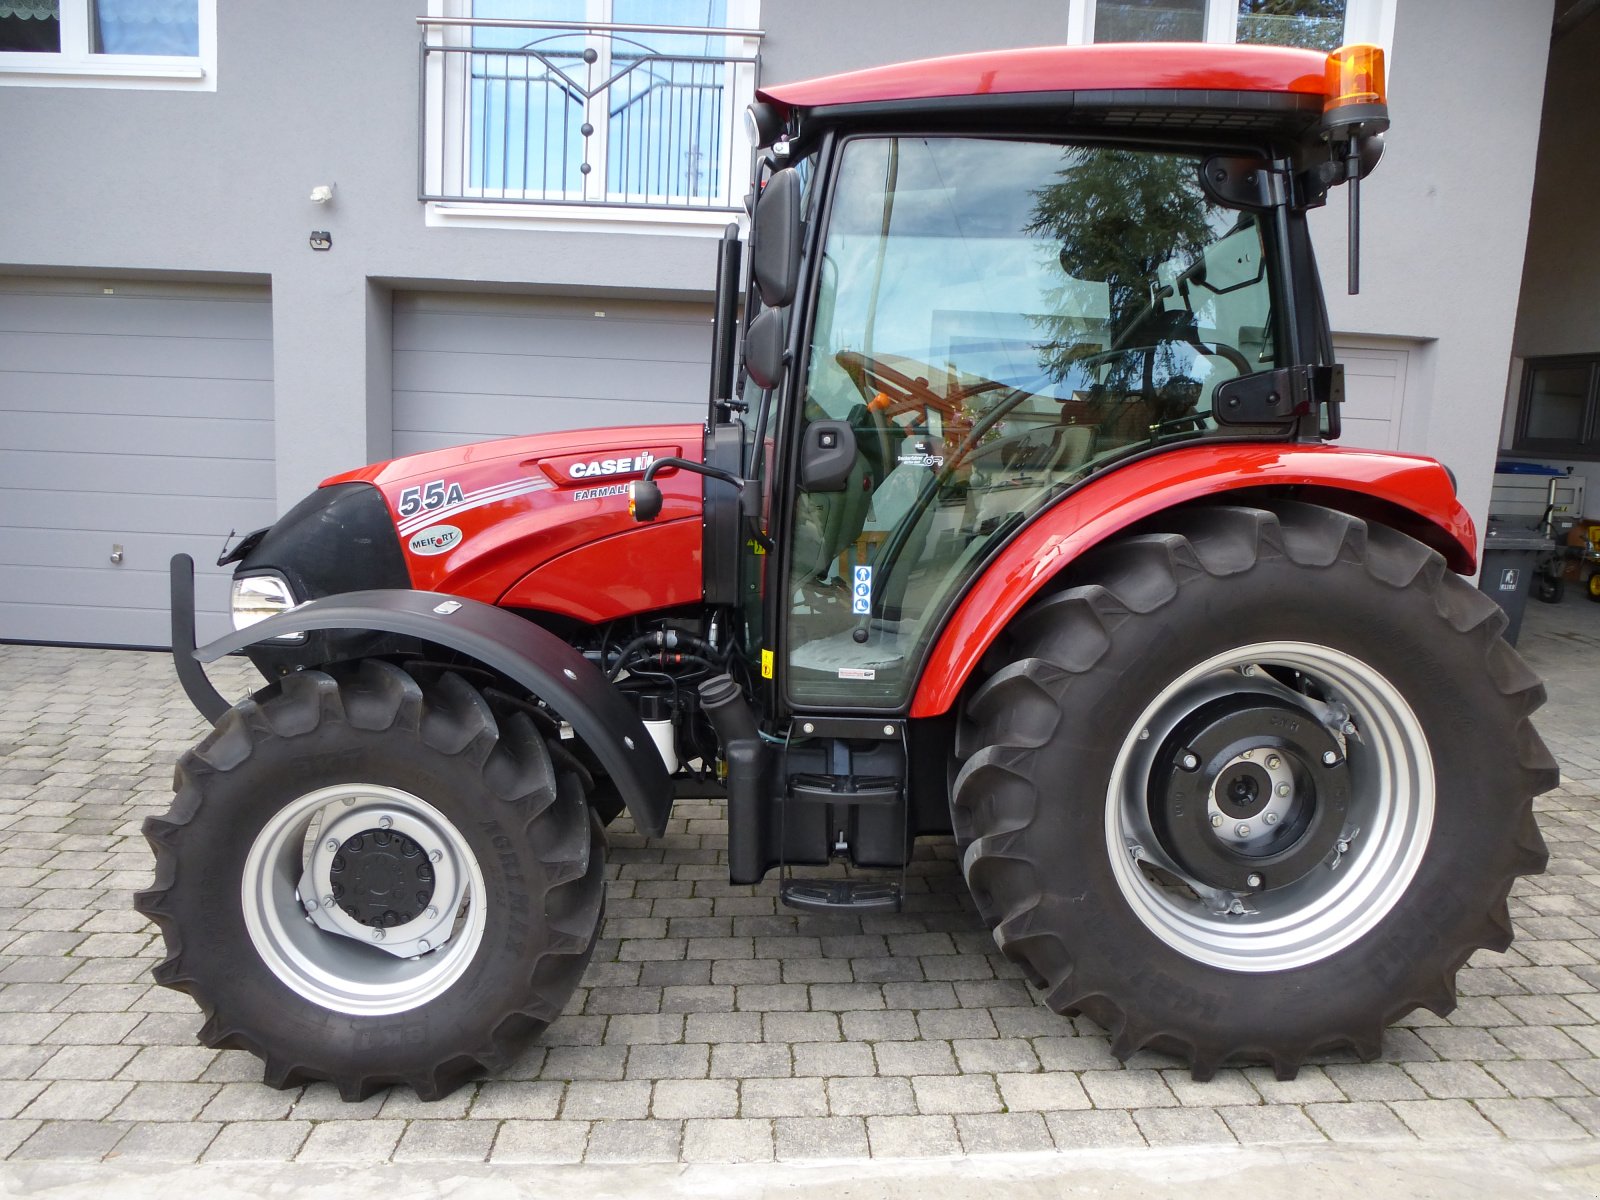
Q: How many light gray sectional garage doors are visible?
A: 2